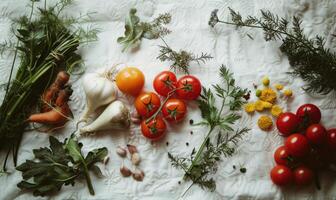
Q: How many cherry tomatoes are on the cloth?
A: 13